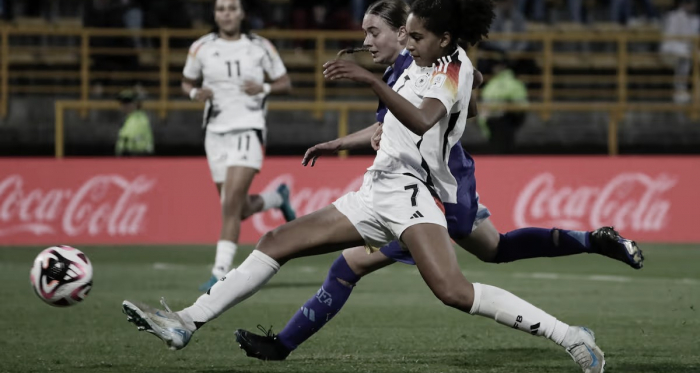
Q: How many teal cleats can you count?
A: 2